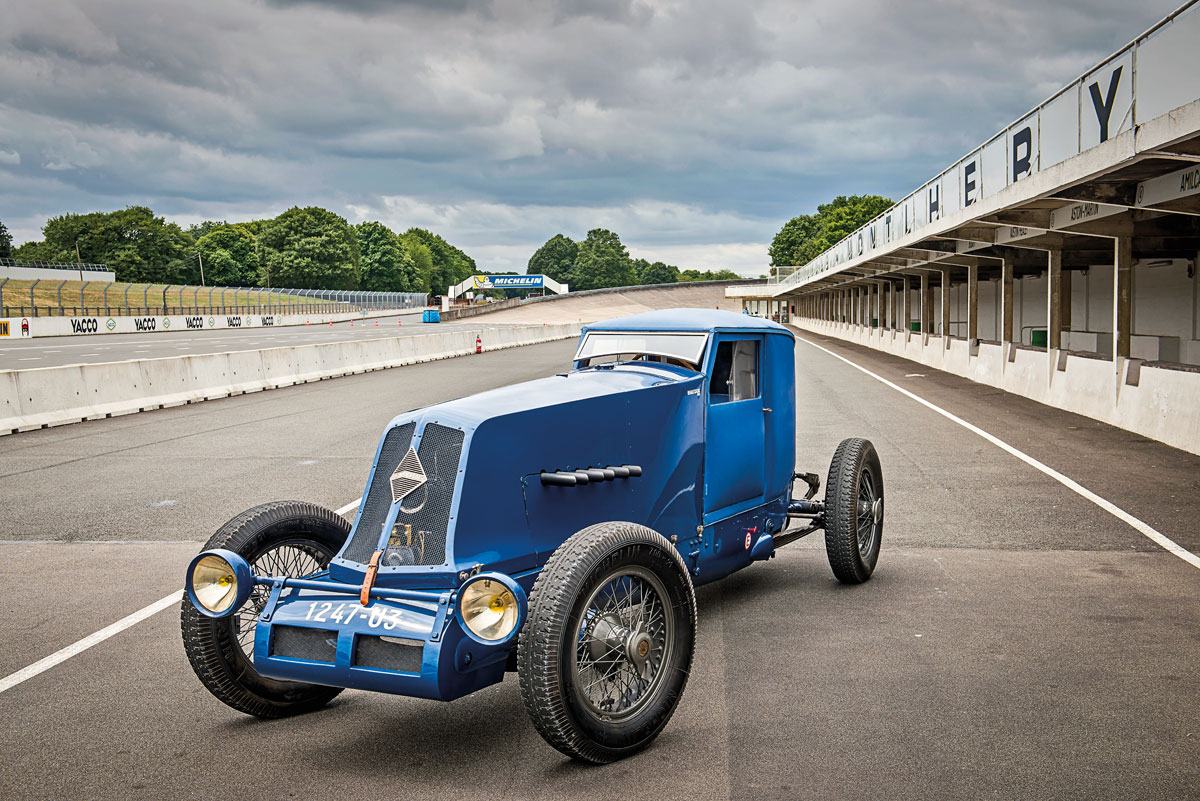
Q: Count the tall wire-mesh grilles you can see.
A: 2